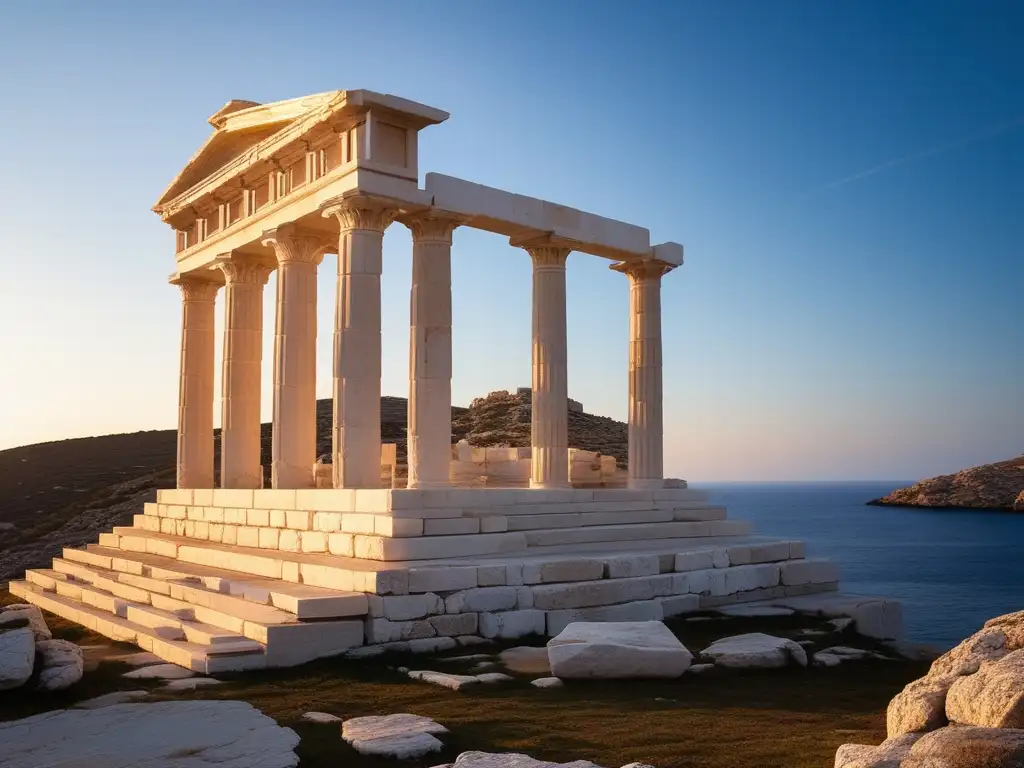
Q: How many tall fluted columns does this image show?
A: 7